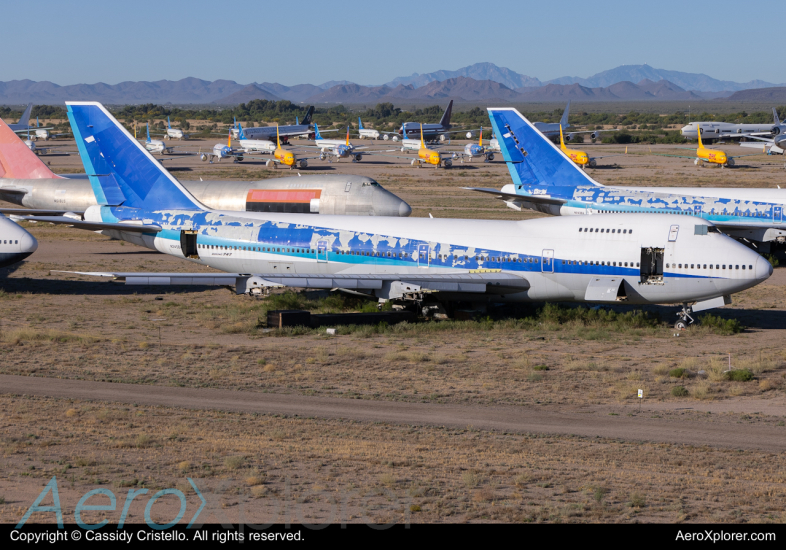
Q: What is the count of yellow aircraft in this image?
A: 4